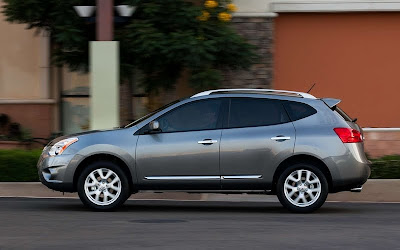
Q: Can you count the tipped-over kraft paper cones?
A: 0